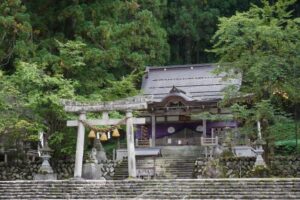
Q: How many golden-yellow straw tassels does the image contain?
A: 3